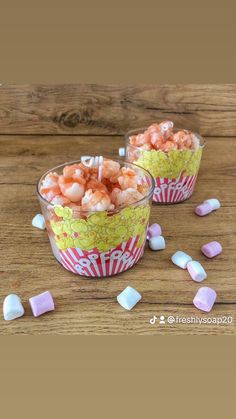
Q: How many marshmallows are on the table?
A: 13